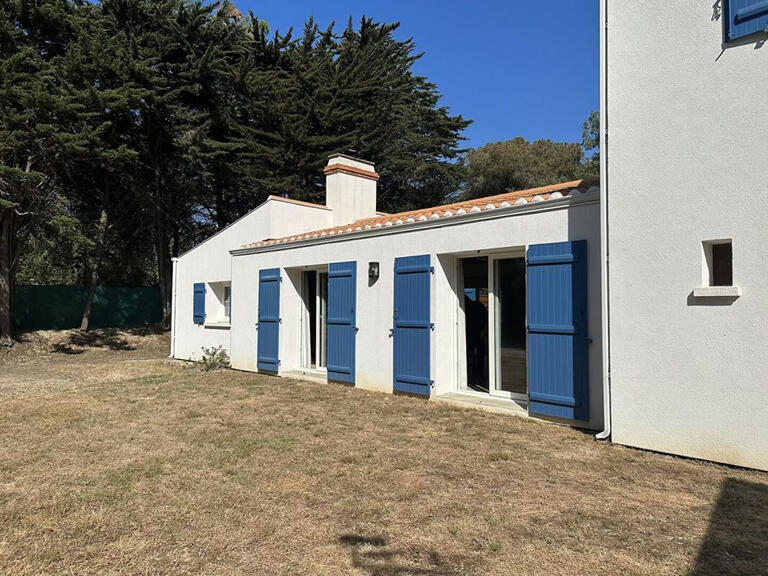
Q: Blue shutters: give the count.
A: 6